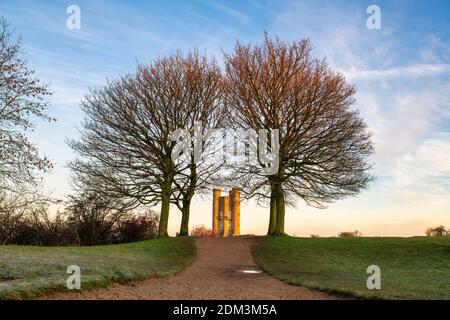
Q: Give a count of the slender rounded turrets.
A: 2